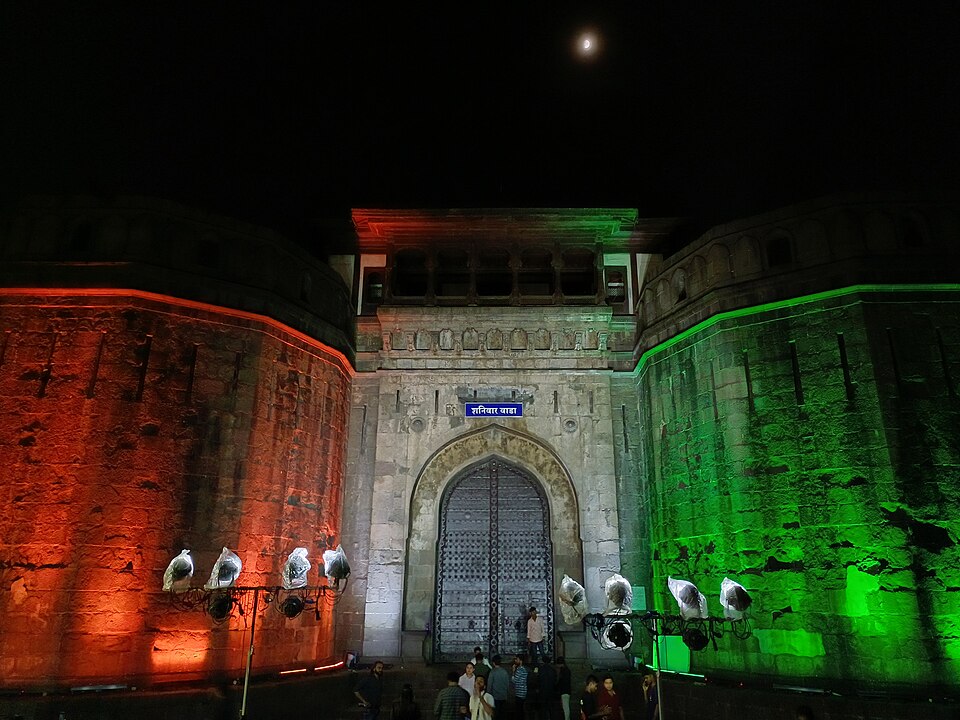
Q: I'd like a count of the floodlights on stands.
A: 12